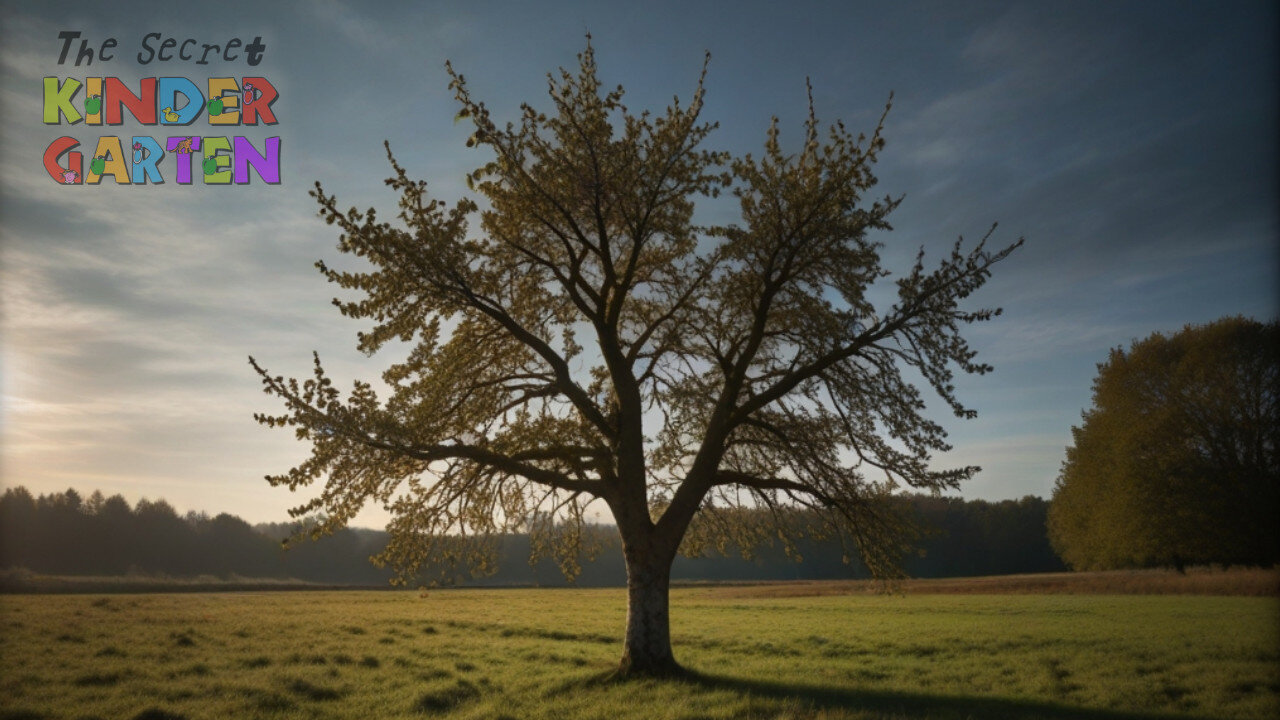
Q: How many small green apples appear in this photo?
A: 4